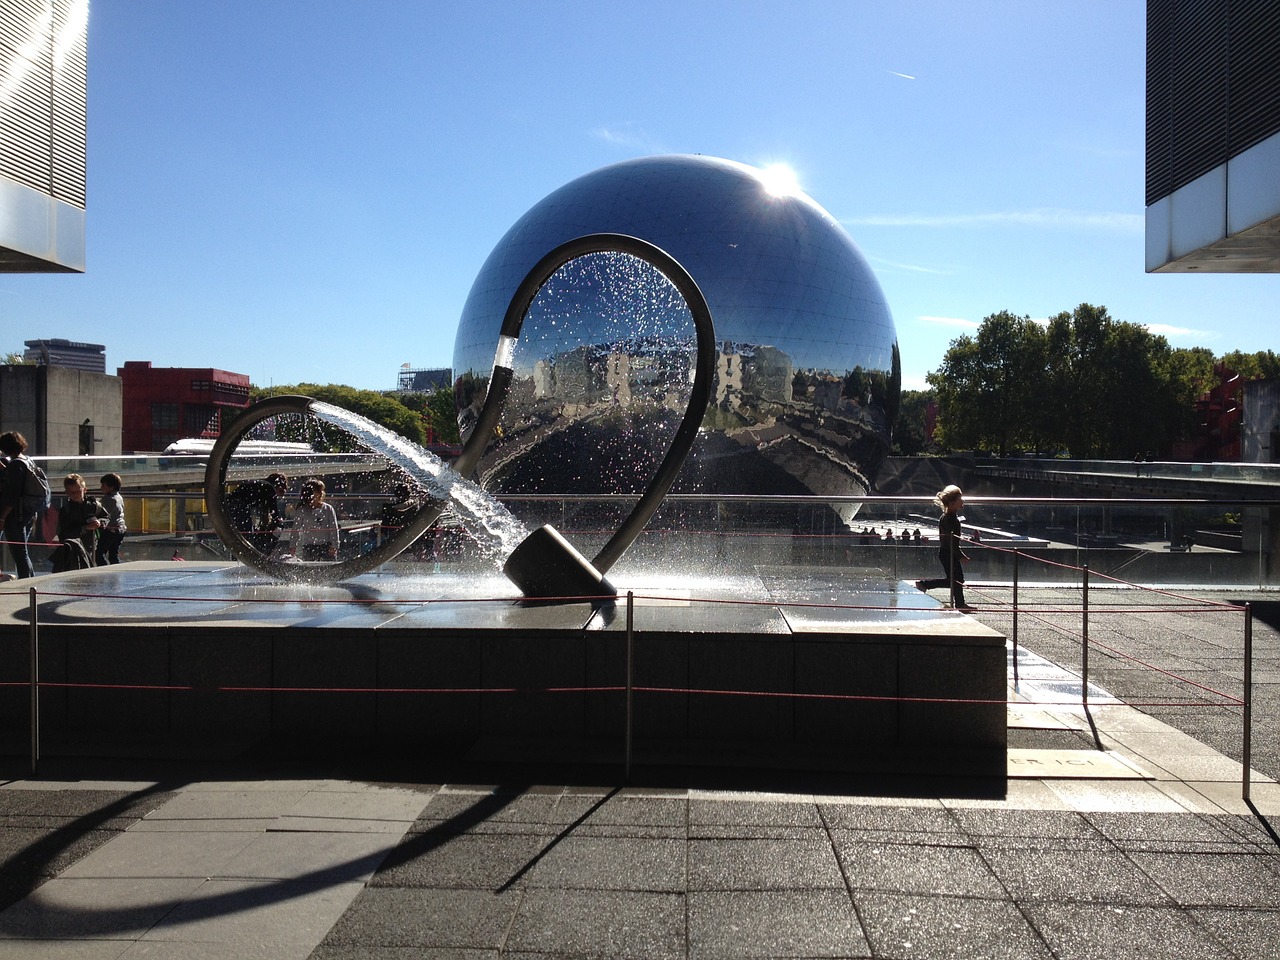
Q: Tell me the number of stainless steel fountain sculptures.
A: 1